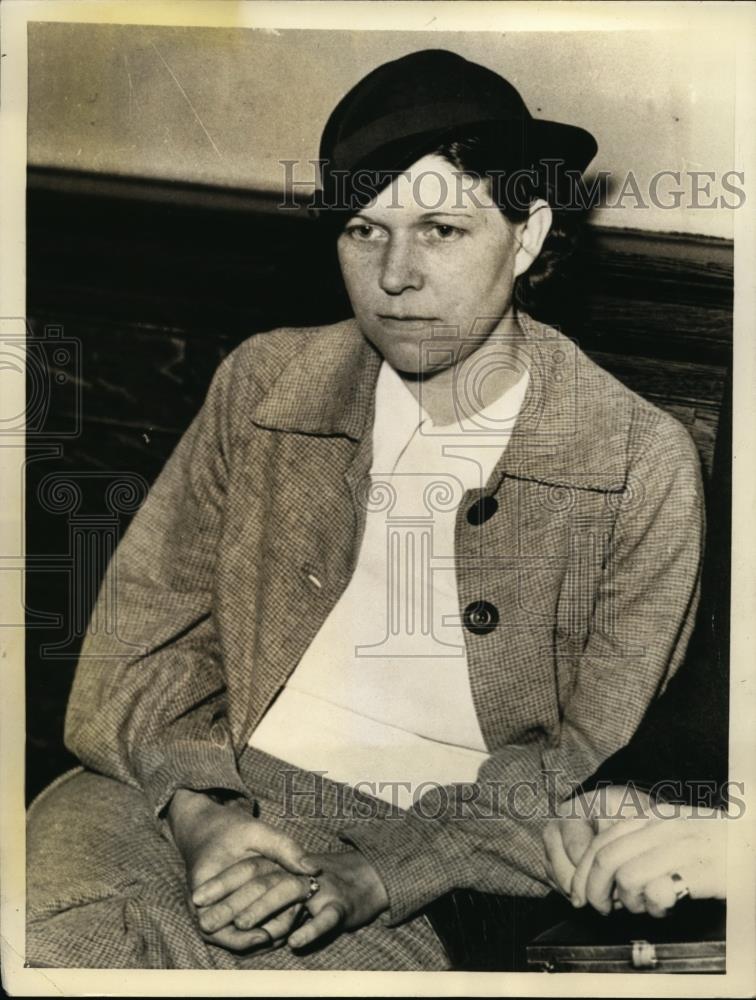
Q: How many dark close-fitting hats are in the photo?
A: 1